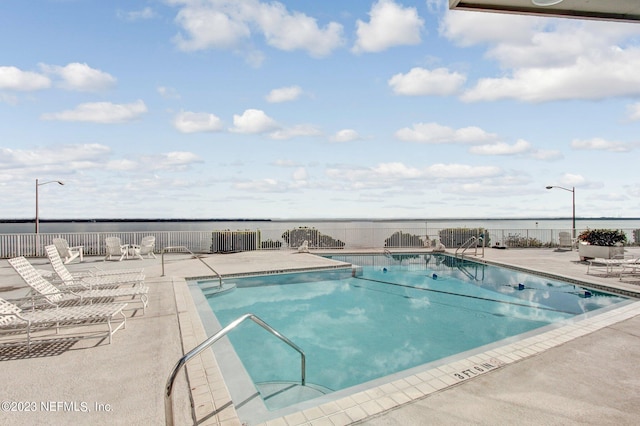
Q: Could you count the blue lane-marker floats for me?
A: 4